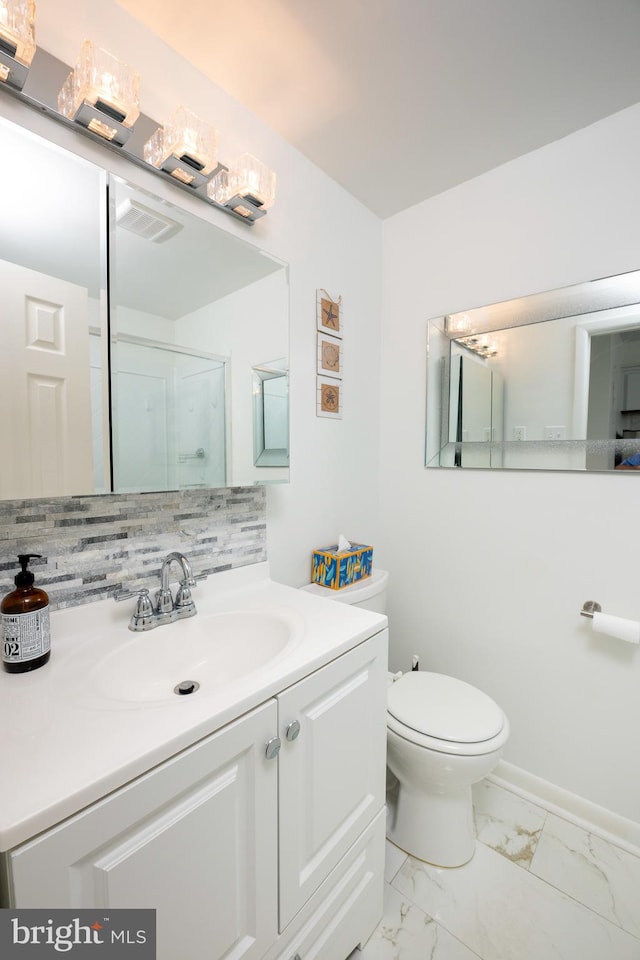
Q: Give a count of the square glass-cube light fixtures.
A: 4